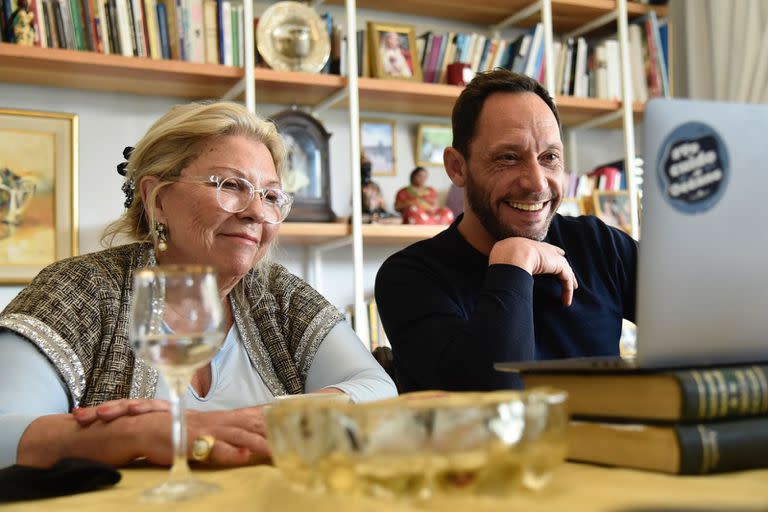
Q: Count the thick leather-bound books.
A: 2